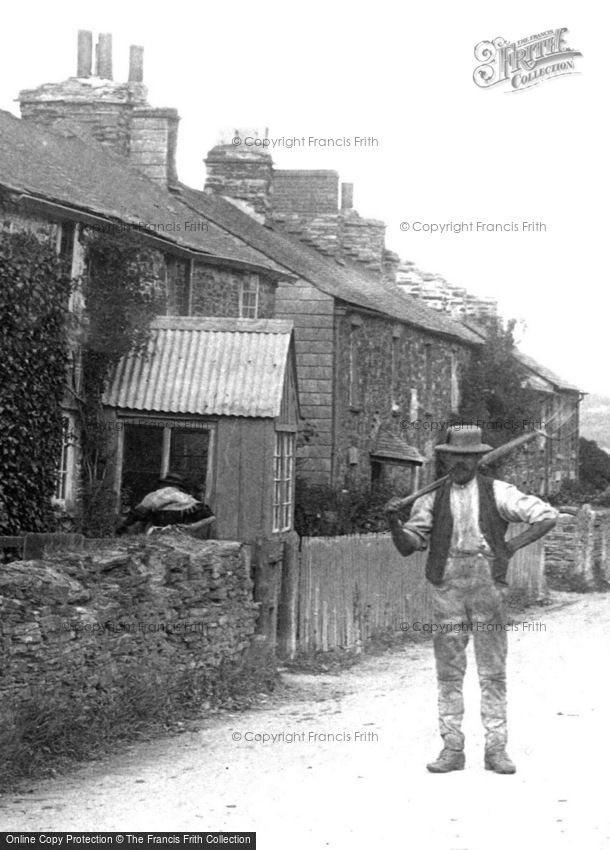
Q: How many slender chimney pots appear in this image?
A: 4